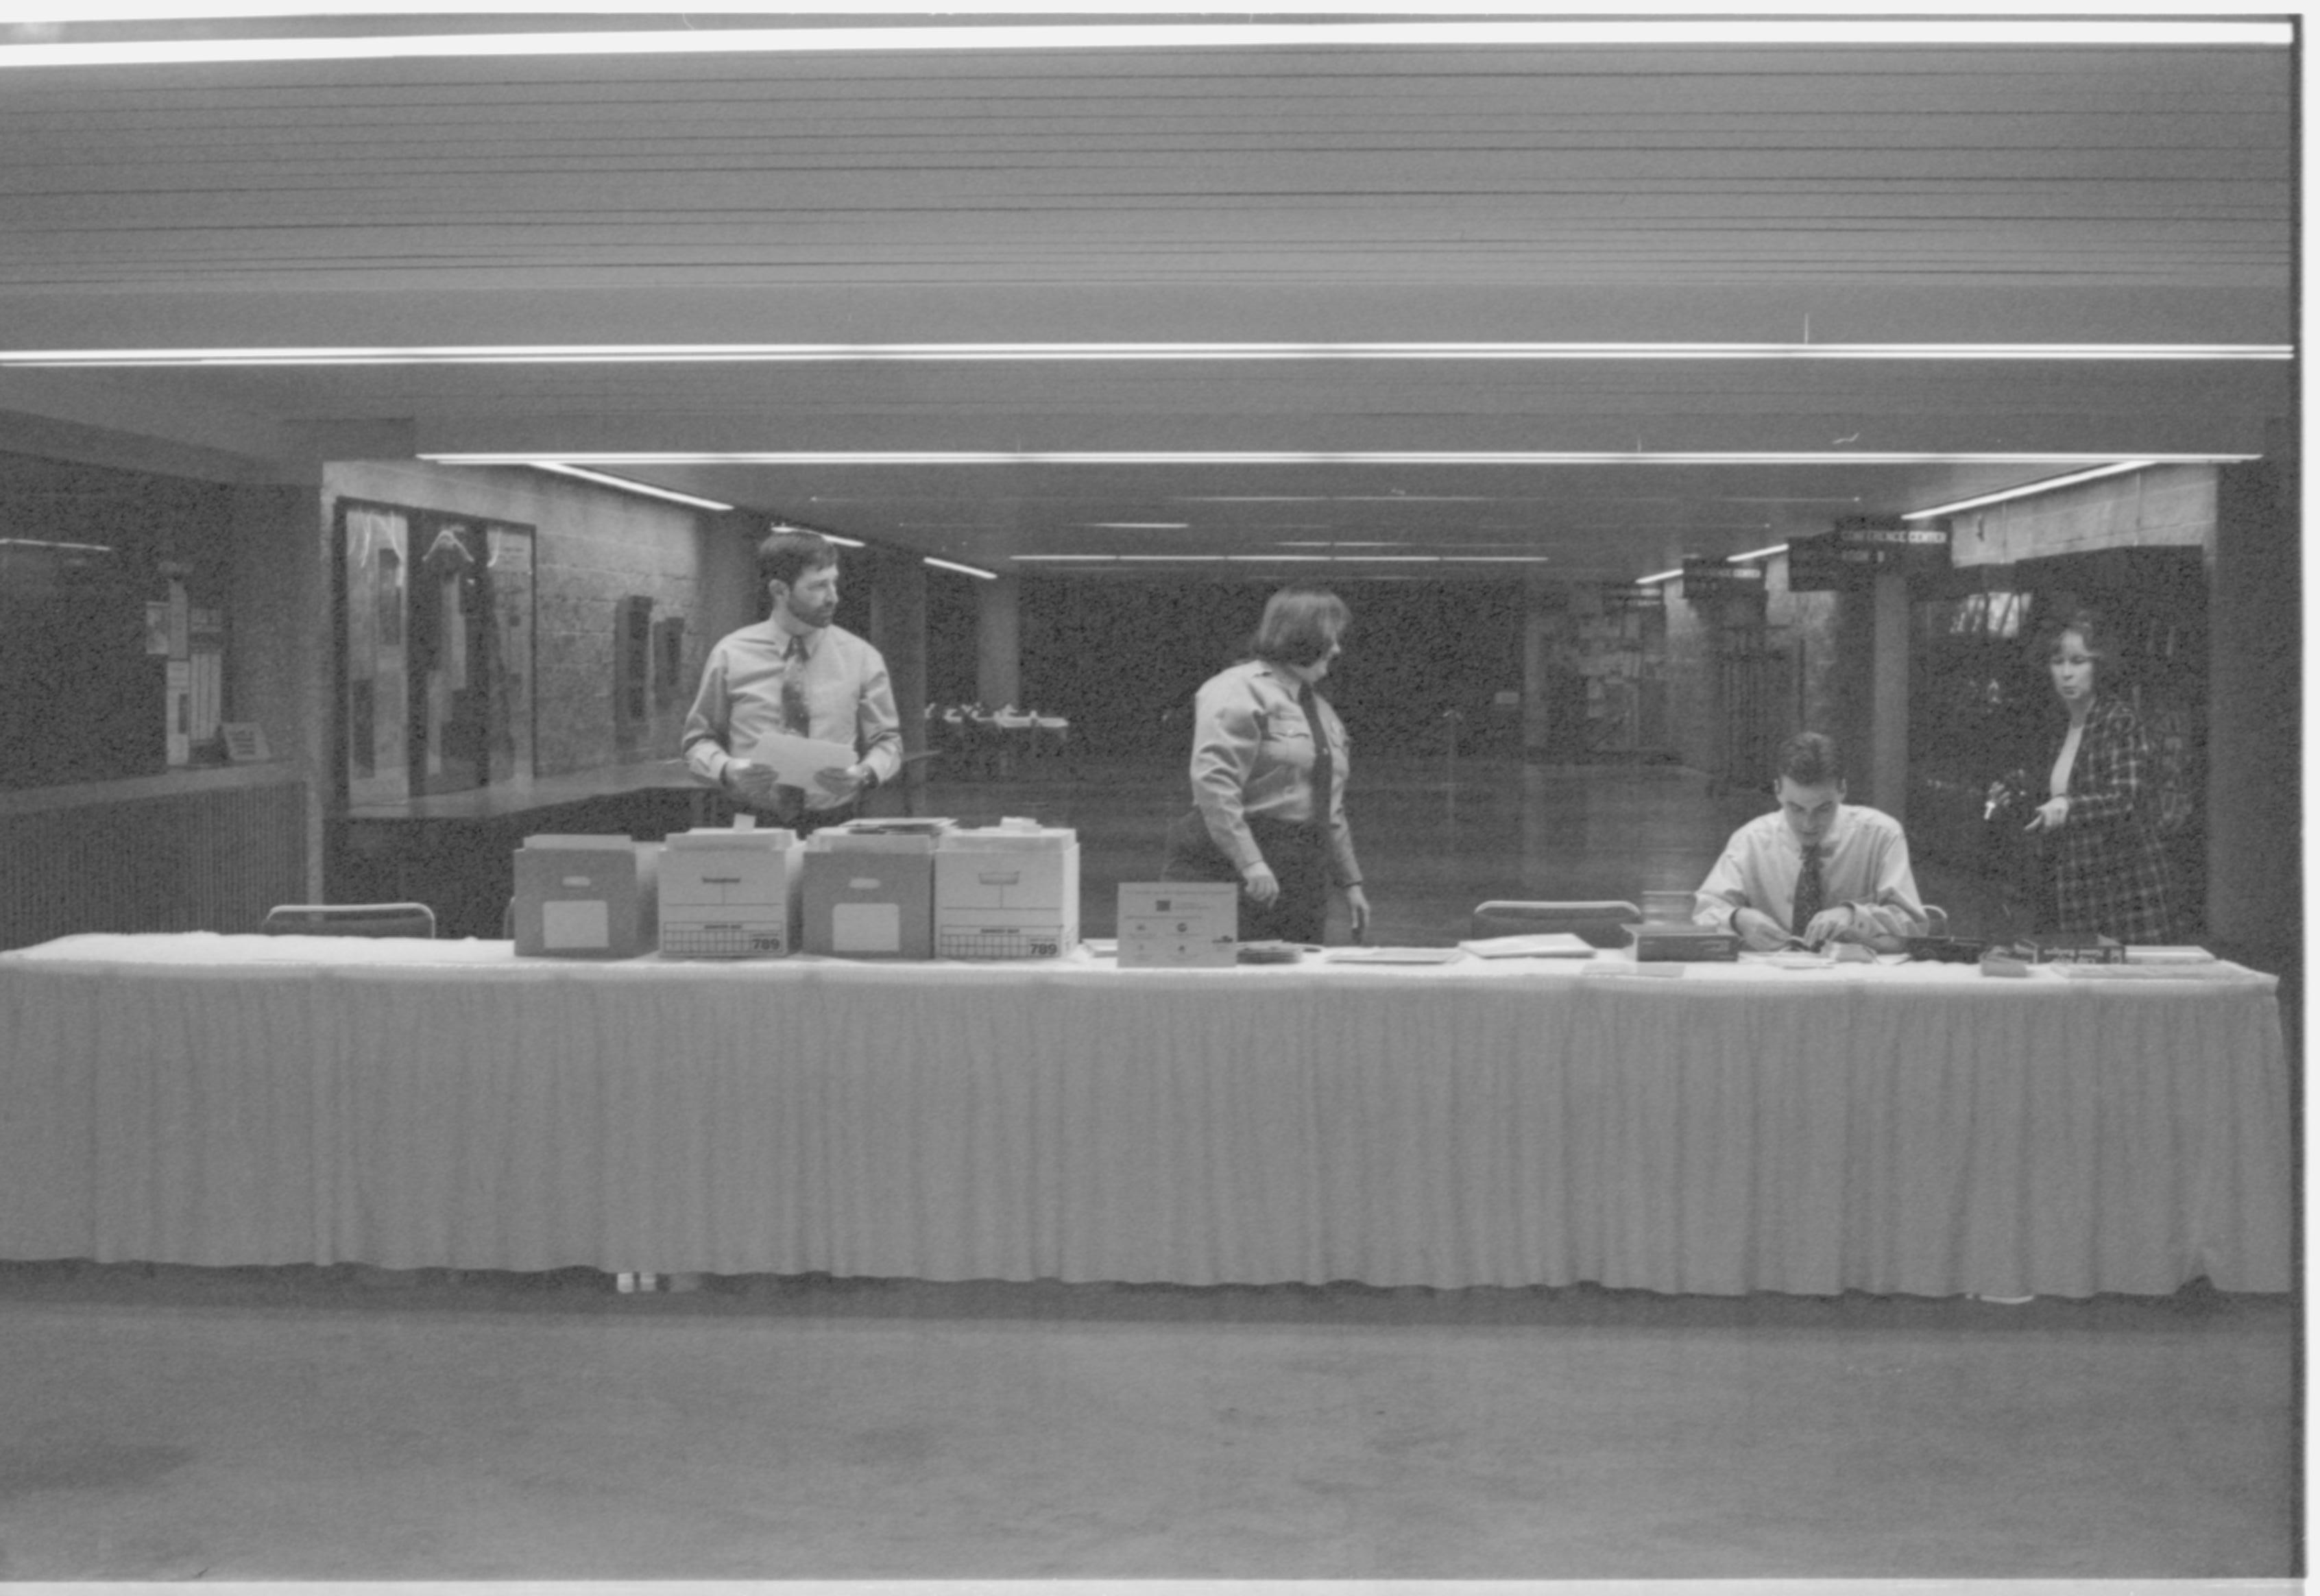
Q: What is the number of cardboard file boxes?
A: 4